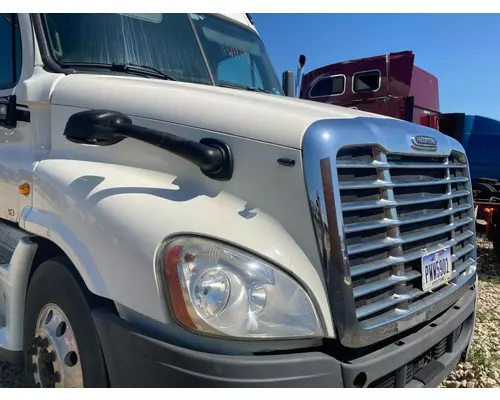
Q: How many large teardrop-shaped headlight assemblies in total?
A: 1